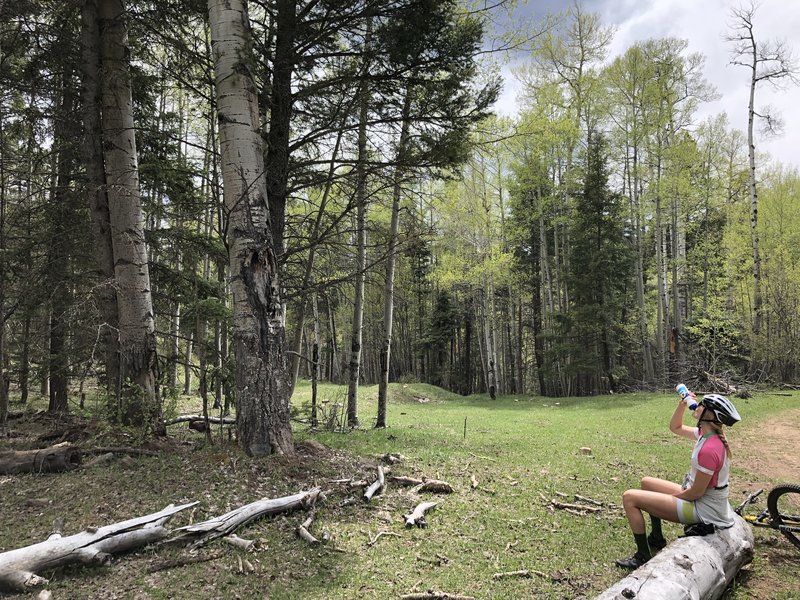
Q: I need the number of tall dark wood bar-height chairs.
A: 0